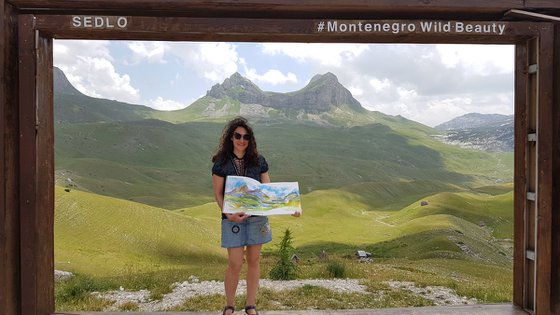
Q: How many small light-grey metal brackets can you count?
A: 4